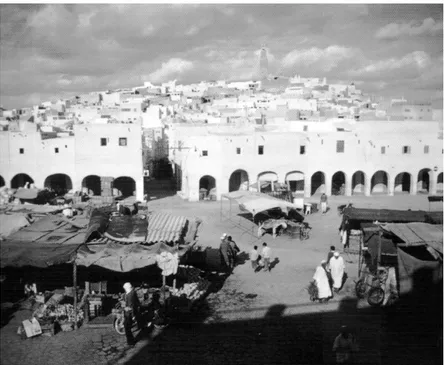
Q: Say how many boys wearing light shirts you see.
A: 2